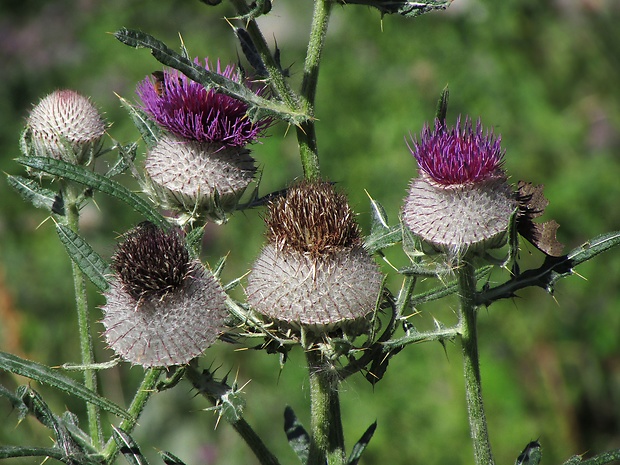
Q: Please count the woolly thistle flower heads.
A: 5